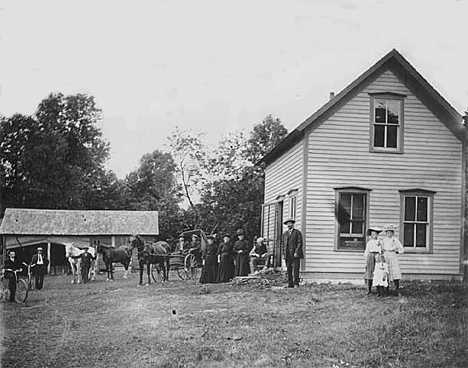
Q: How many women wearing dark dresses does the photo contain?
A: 3